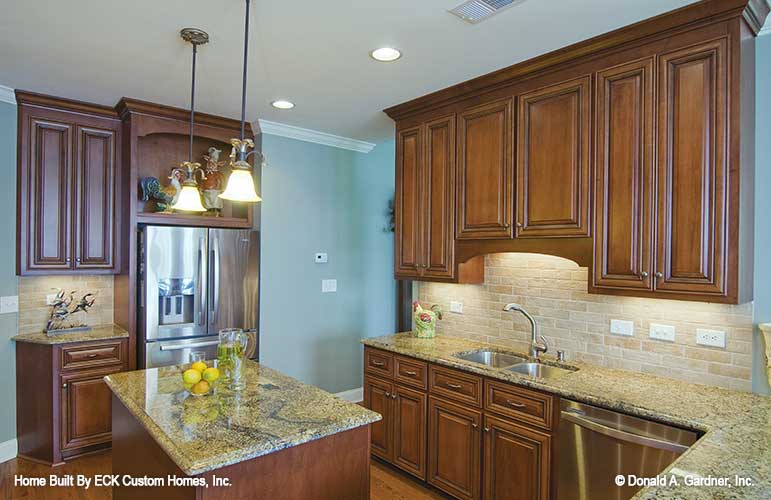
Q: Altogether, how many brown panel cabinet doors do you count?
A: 13